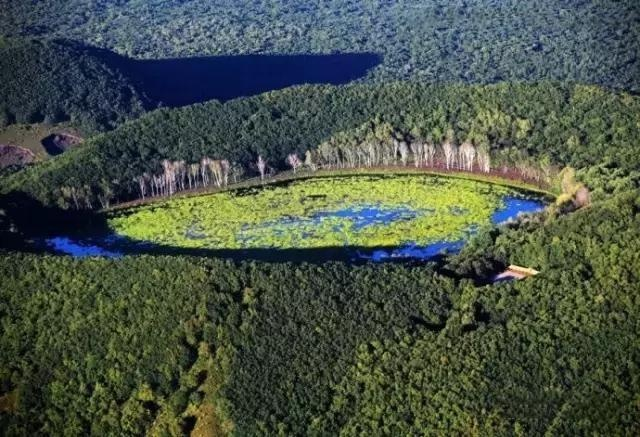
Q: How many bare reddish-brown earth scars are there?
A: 2